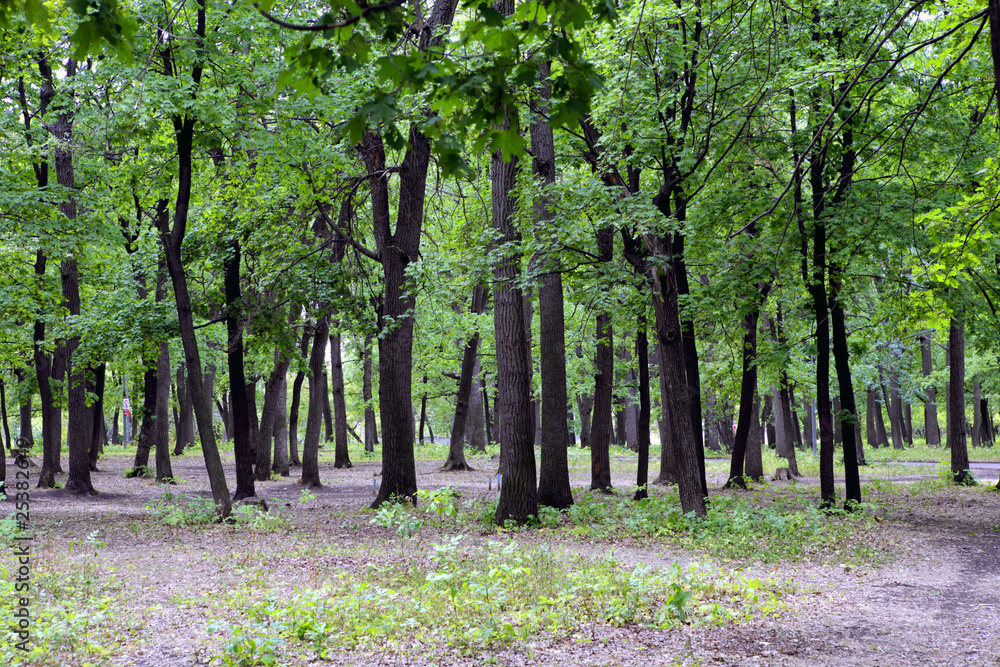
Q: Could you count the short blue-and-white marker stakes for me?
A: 3